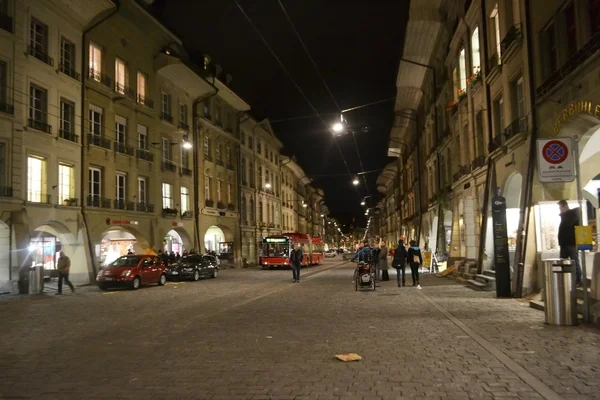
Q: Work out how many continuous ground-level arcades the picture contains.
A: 2